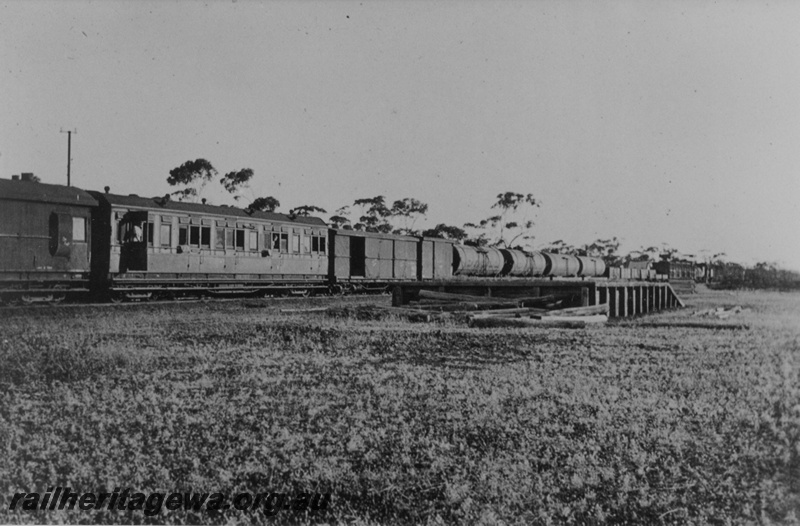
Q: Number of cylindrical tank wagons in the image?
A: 4